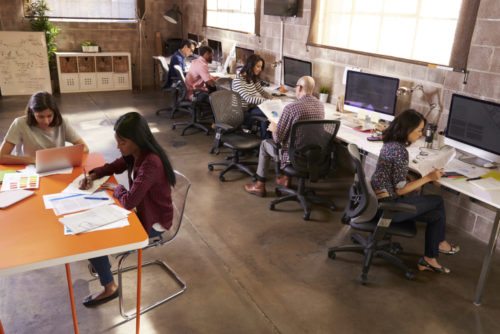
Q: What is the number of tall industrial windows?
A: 3